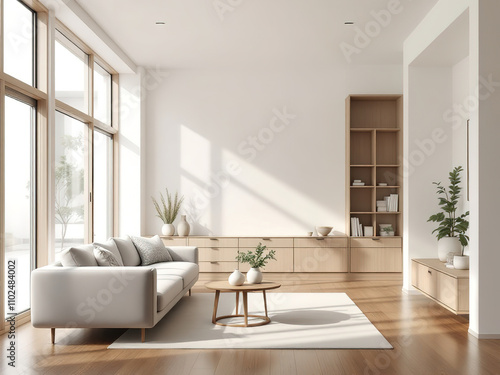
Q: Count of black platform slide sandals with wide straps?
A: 0